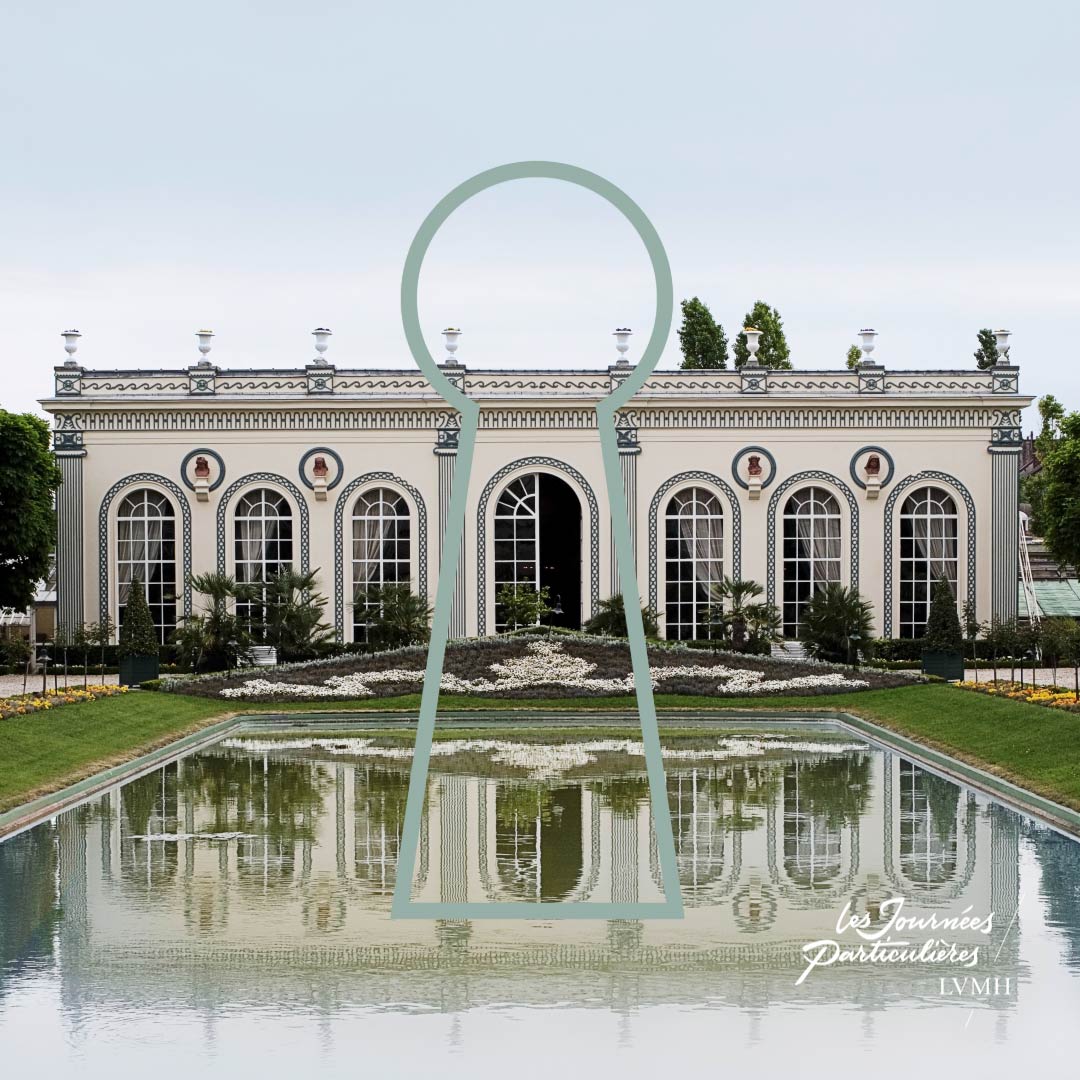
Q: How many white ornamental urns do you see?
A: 8